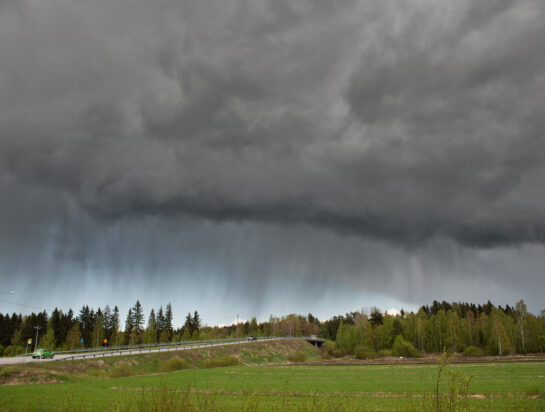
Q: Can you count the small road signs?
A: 3